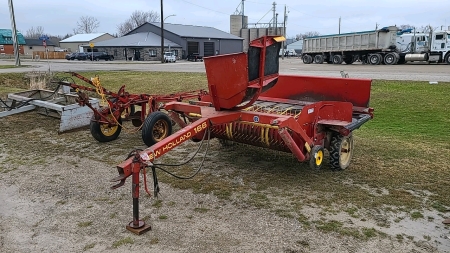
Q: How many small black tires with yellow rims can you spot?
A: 1